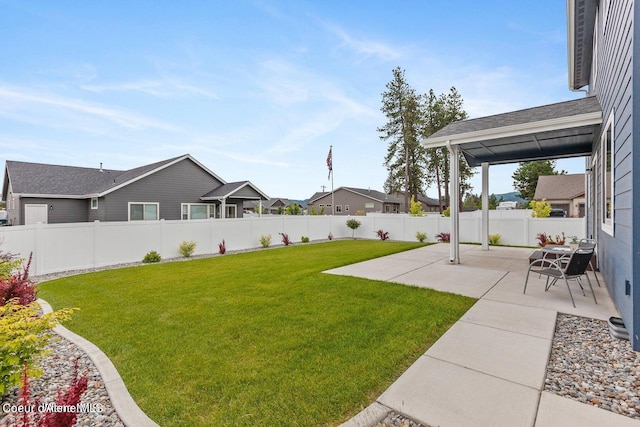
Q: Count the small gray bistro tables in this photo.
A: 1